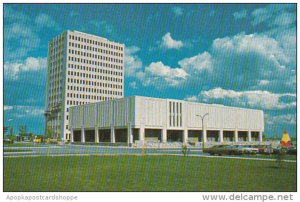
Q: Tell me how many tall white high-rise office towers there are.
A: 1